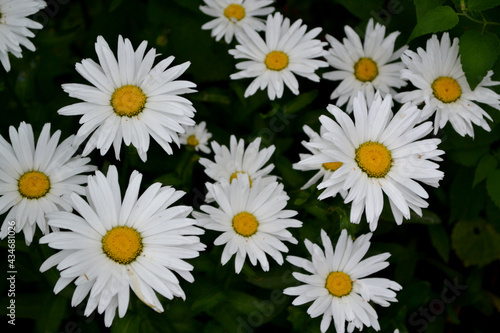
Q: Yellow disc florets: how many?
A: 13